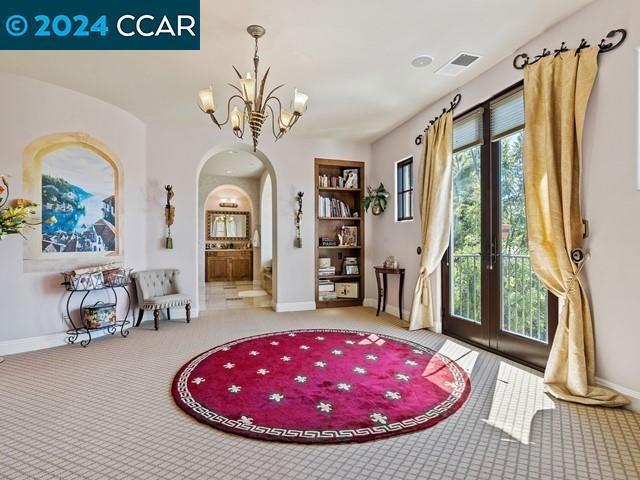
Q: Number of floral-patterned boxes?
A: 1